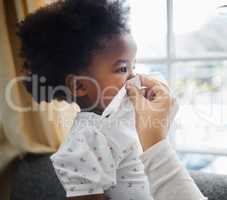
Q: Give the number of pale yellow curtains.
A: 1